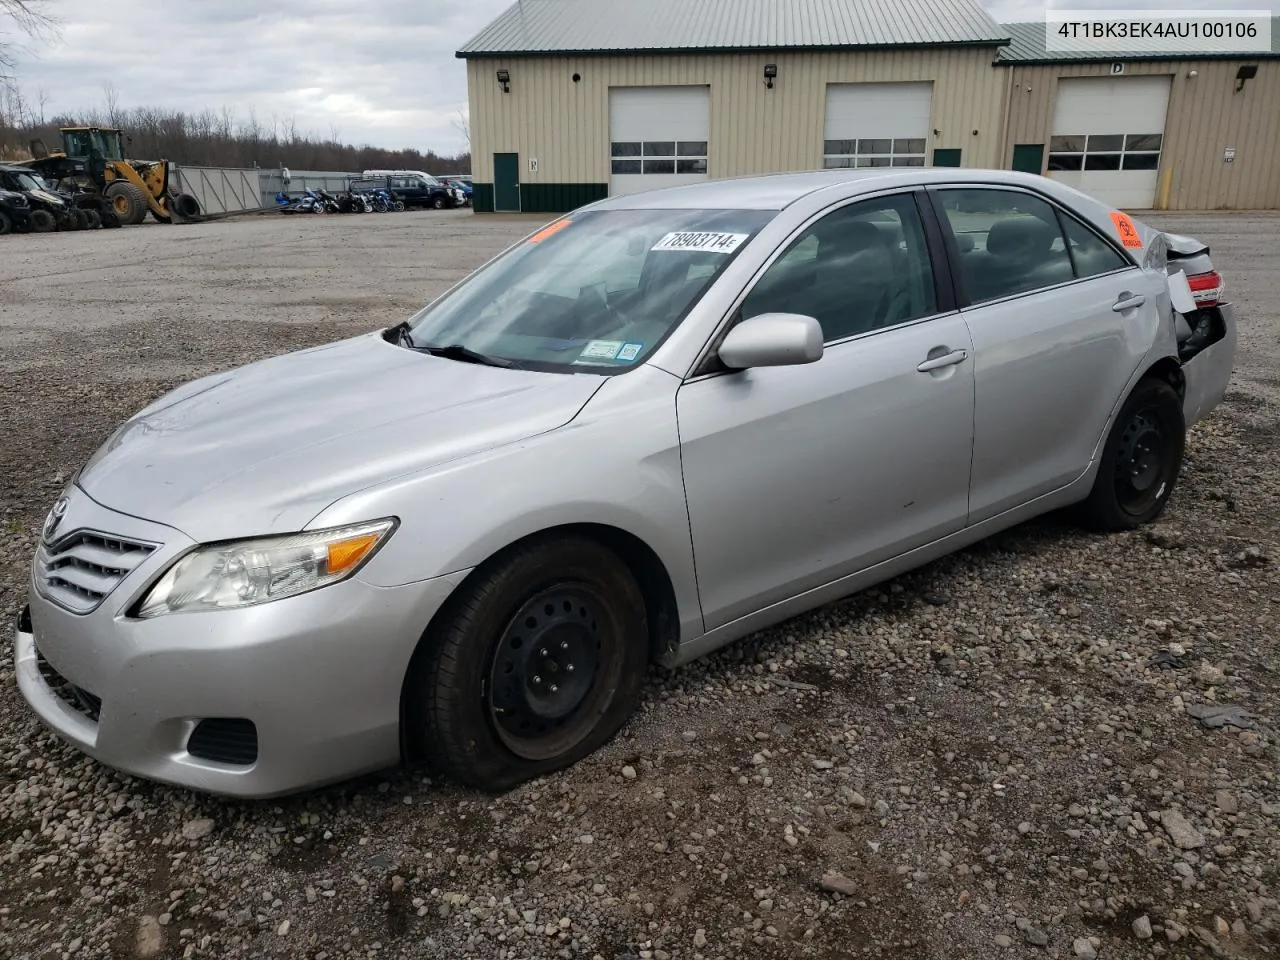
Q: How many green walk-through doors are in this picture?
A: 3